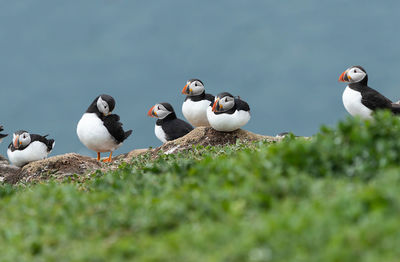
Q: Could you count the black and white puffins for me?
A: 6